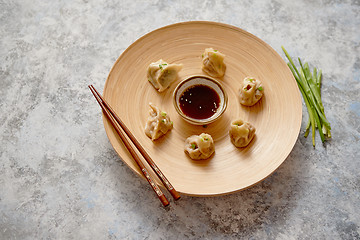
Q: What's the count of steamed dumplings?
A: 6